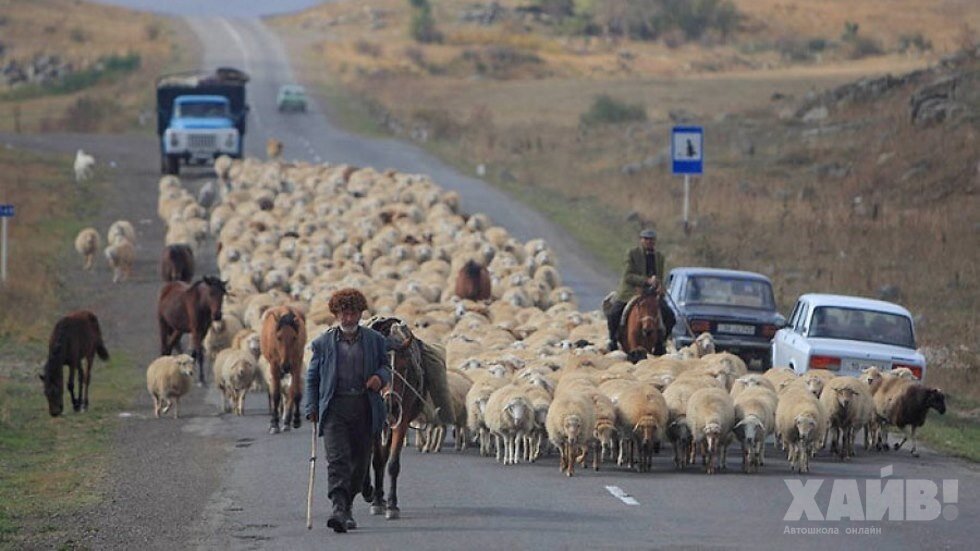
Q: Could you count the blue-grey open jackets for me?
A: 1